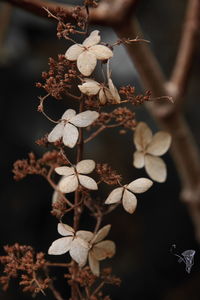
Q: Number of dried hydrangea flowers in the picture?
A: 8